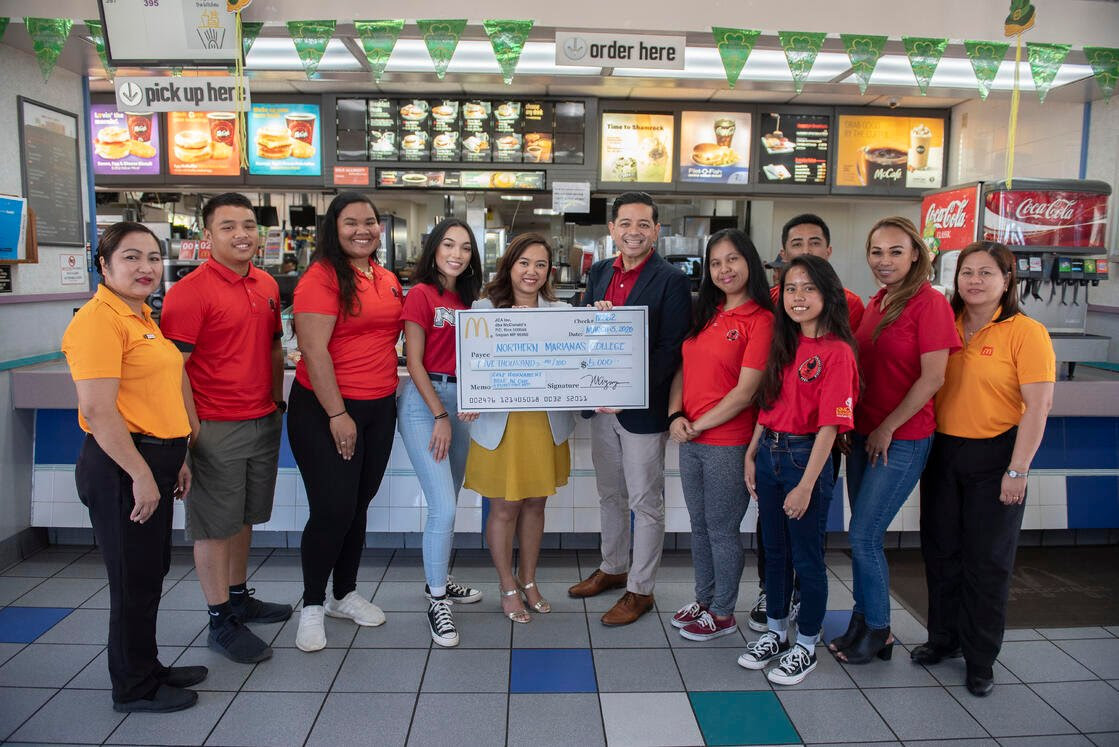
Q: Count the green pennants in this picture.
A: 15